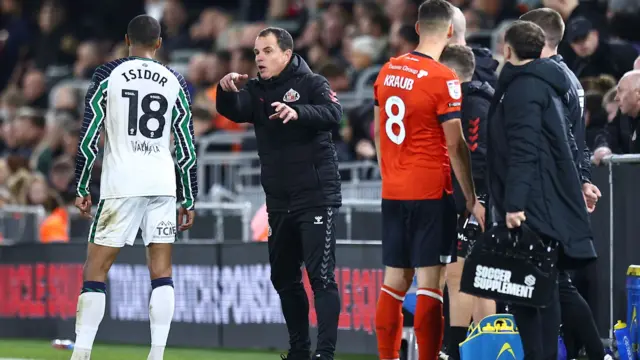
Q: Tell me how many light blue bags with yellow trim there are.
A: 1